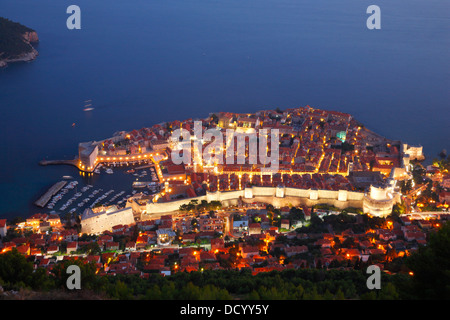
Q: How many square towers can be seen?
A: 4